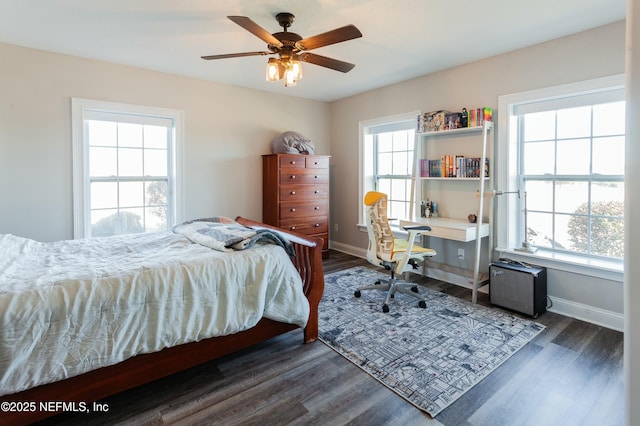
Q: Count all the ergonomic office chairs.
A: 1